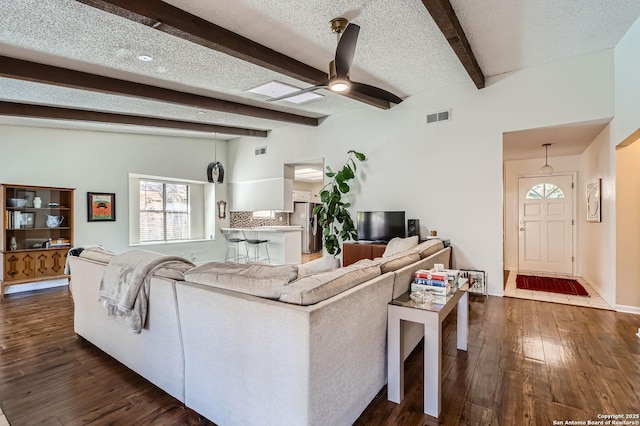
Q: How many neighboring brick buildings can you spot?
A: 1